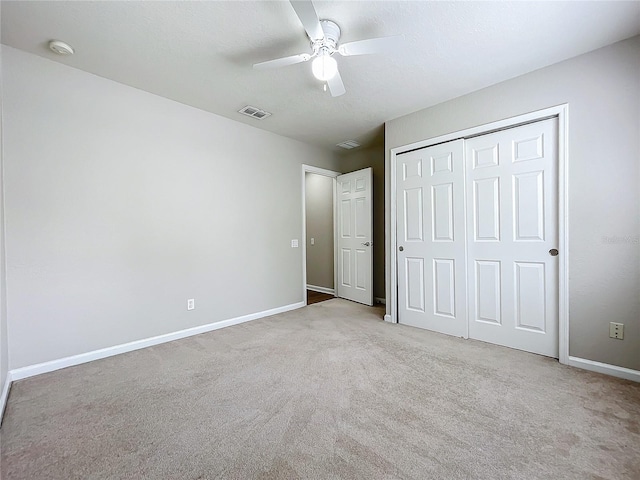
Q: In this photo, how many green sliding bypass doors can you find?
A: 0